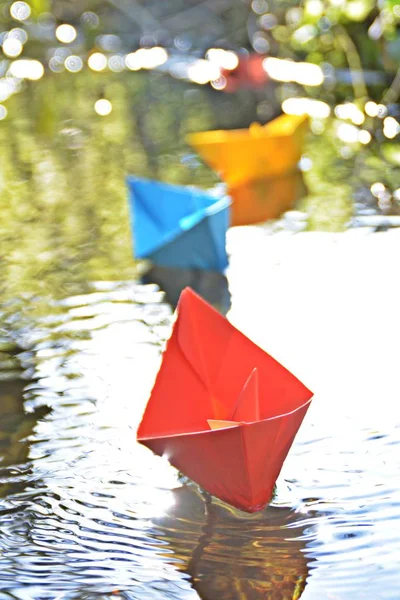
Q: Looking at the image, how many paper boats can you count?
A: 4